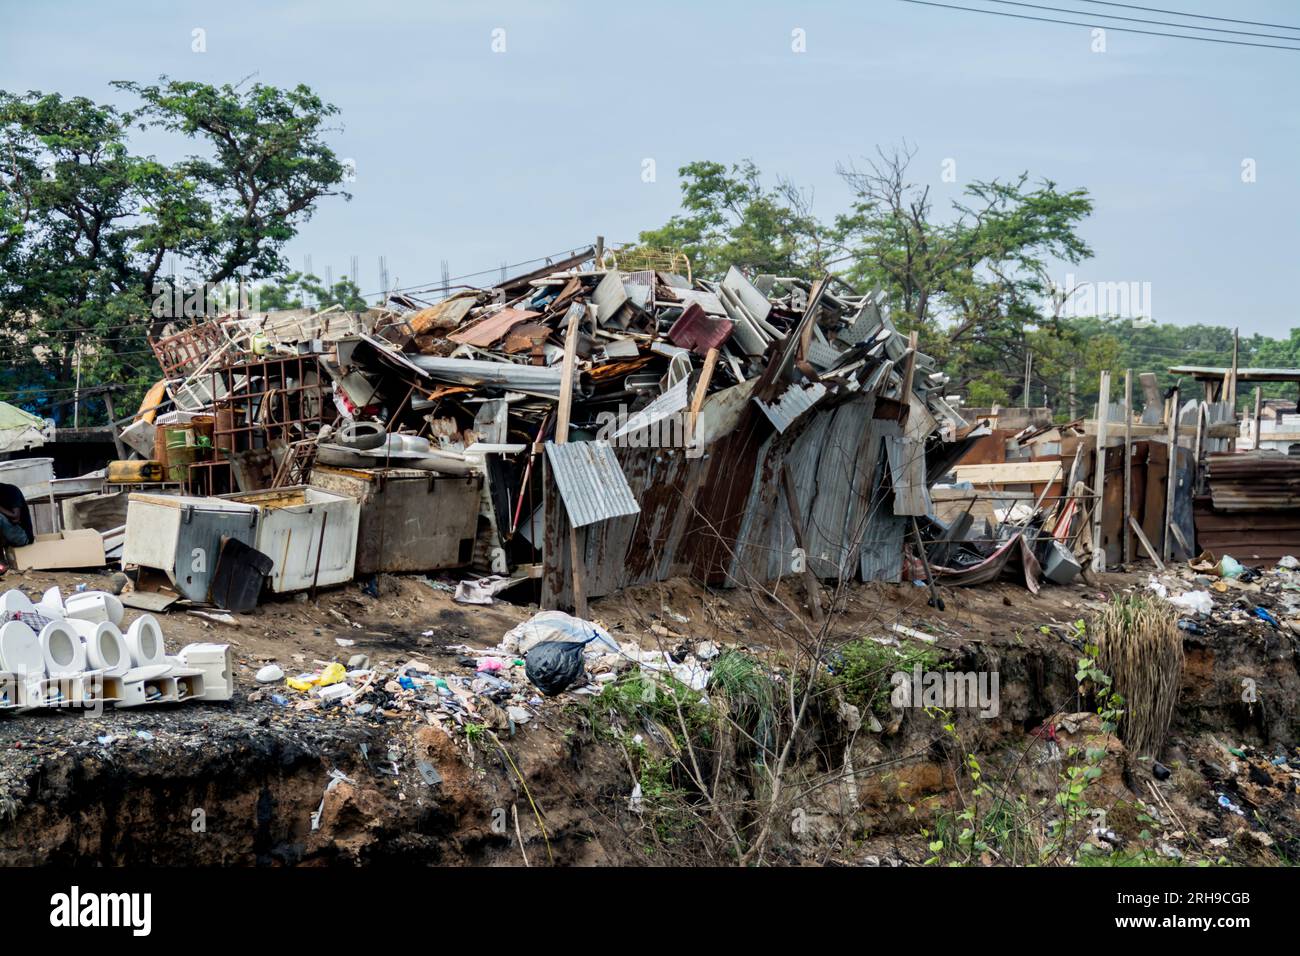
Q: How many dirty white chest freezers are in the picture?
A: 3